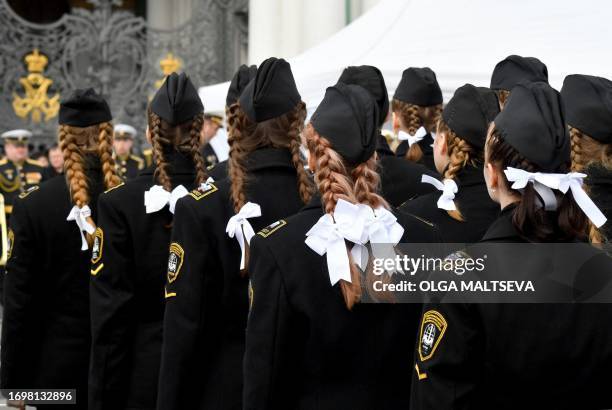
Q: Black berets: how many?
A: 11